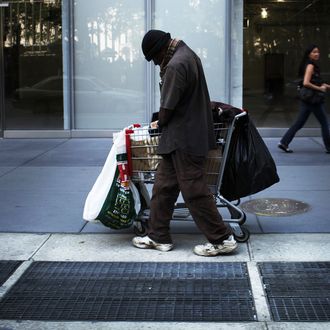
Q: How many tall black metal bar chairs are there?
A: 0